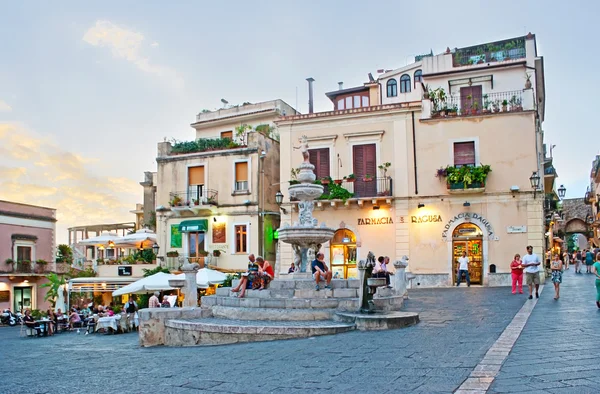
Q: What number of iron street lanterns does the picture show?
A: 4